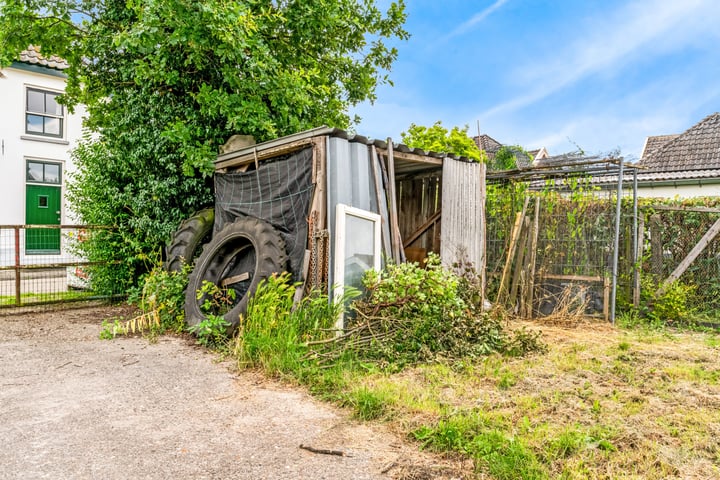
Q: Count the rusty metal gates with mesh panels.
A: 1